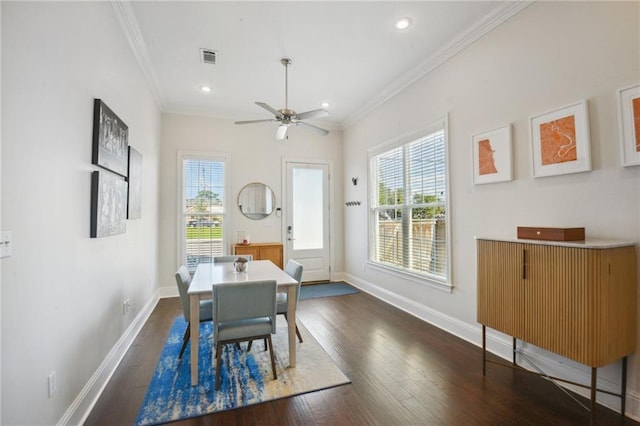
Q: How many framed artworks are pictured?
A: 6